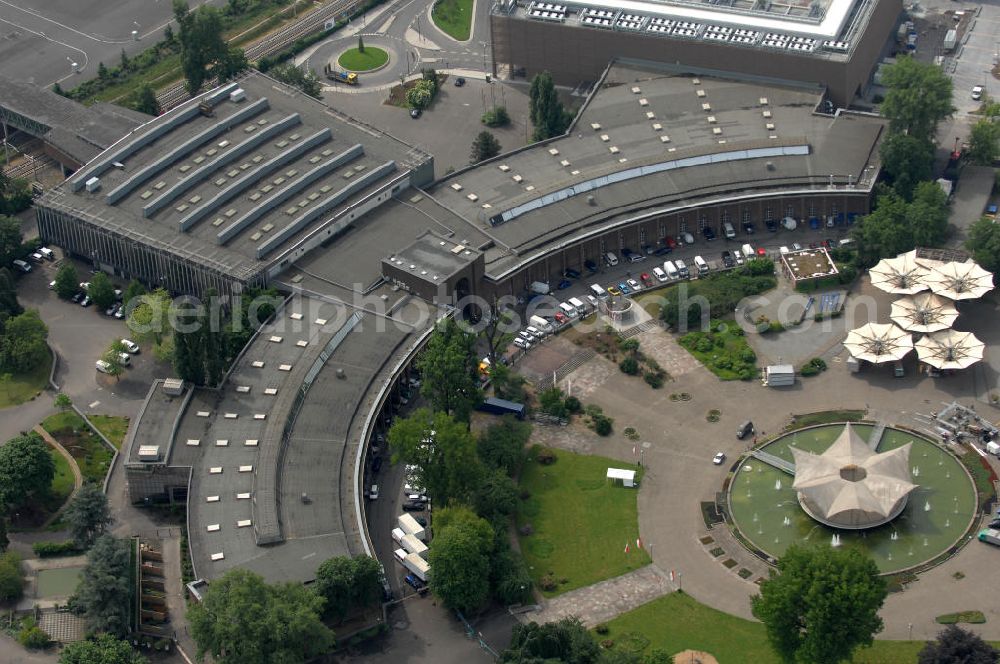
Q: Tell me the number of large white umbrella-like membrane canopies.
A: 5